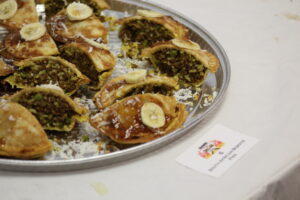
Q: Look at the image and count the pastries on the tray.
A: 13